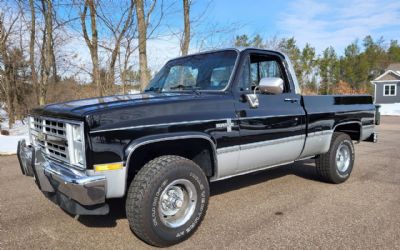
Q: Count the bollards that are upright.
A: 0